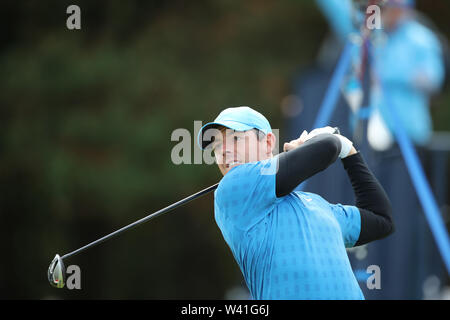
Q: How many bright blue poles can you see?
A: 2